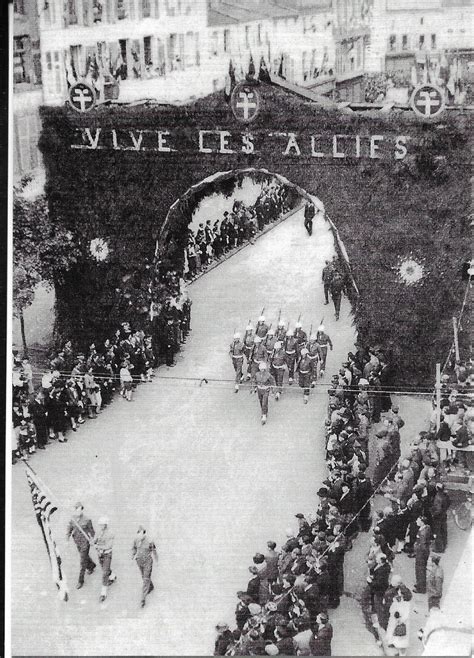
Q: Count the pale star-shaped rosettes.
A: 2